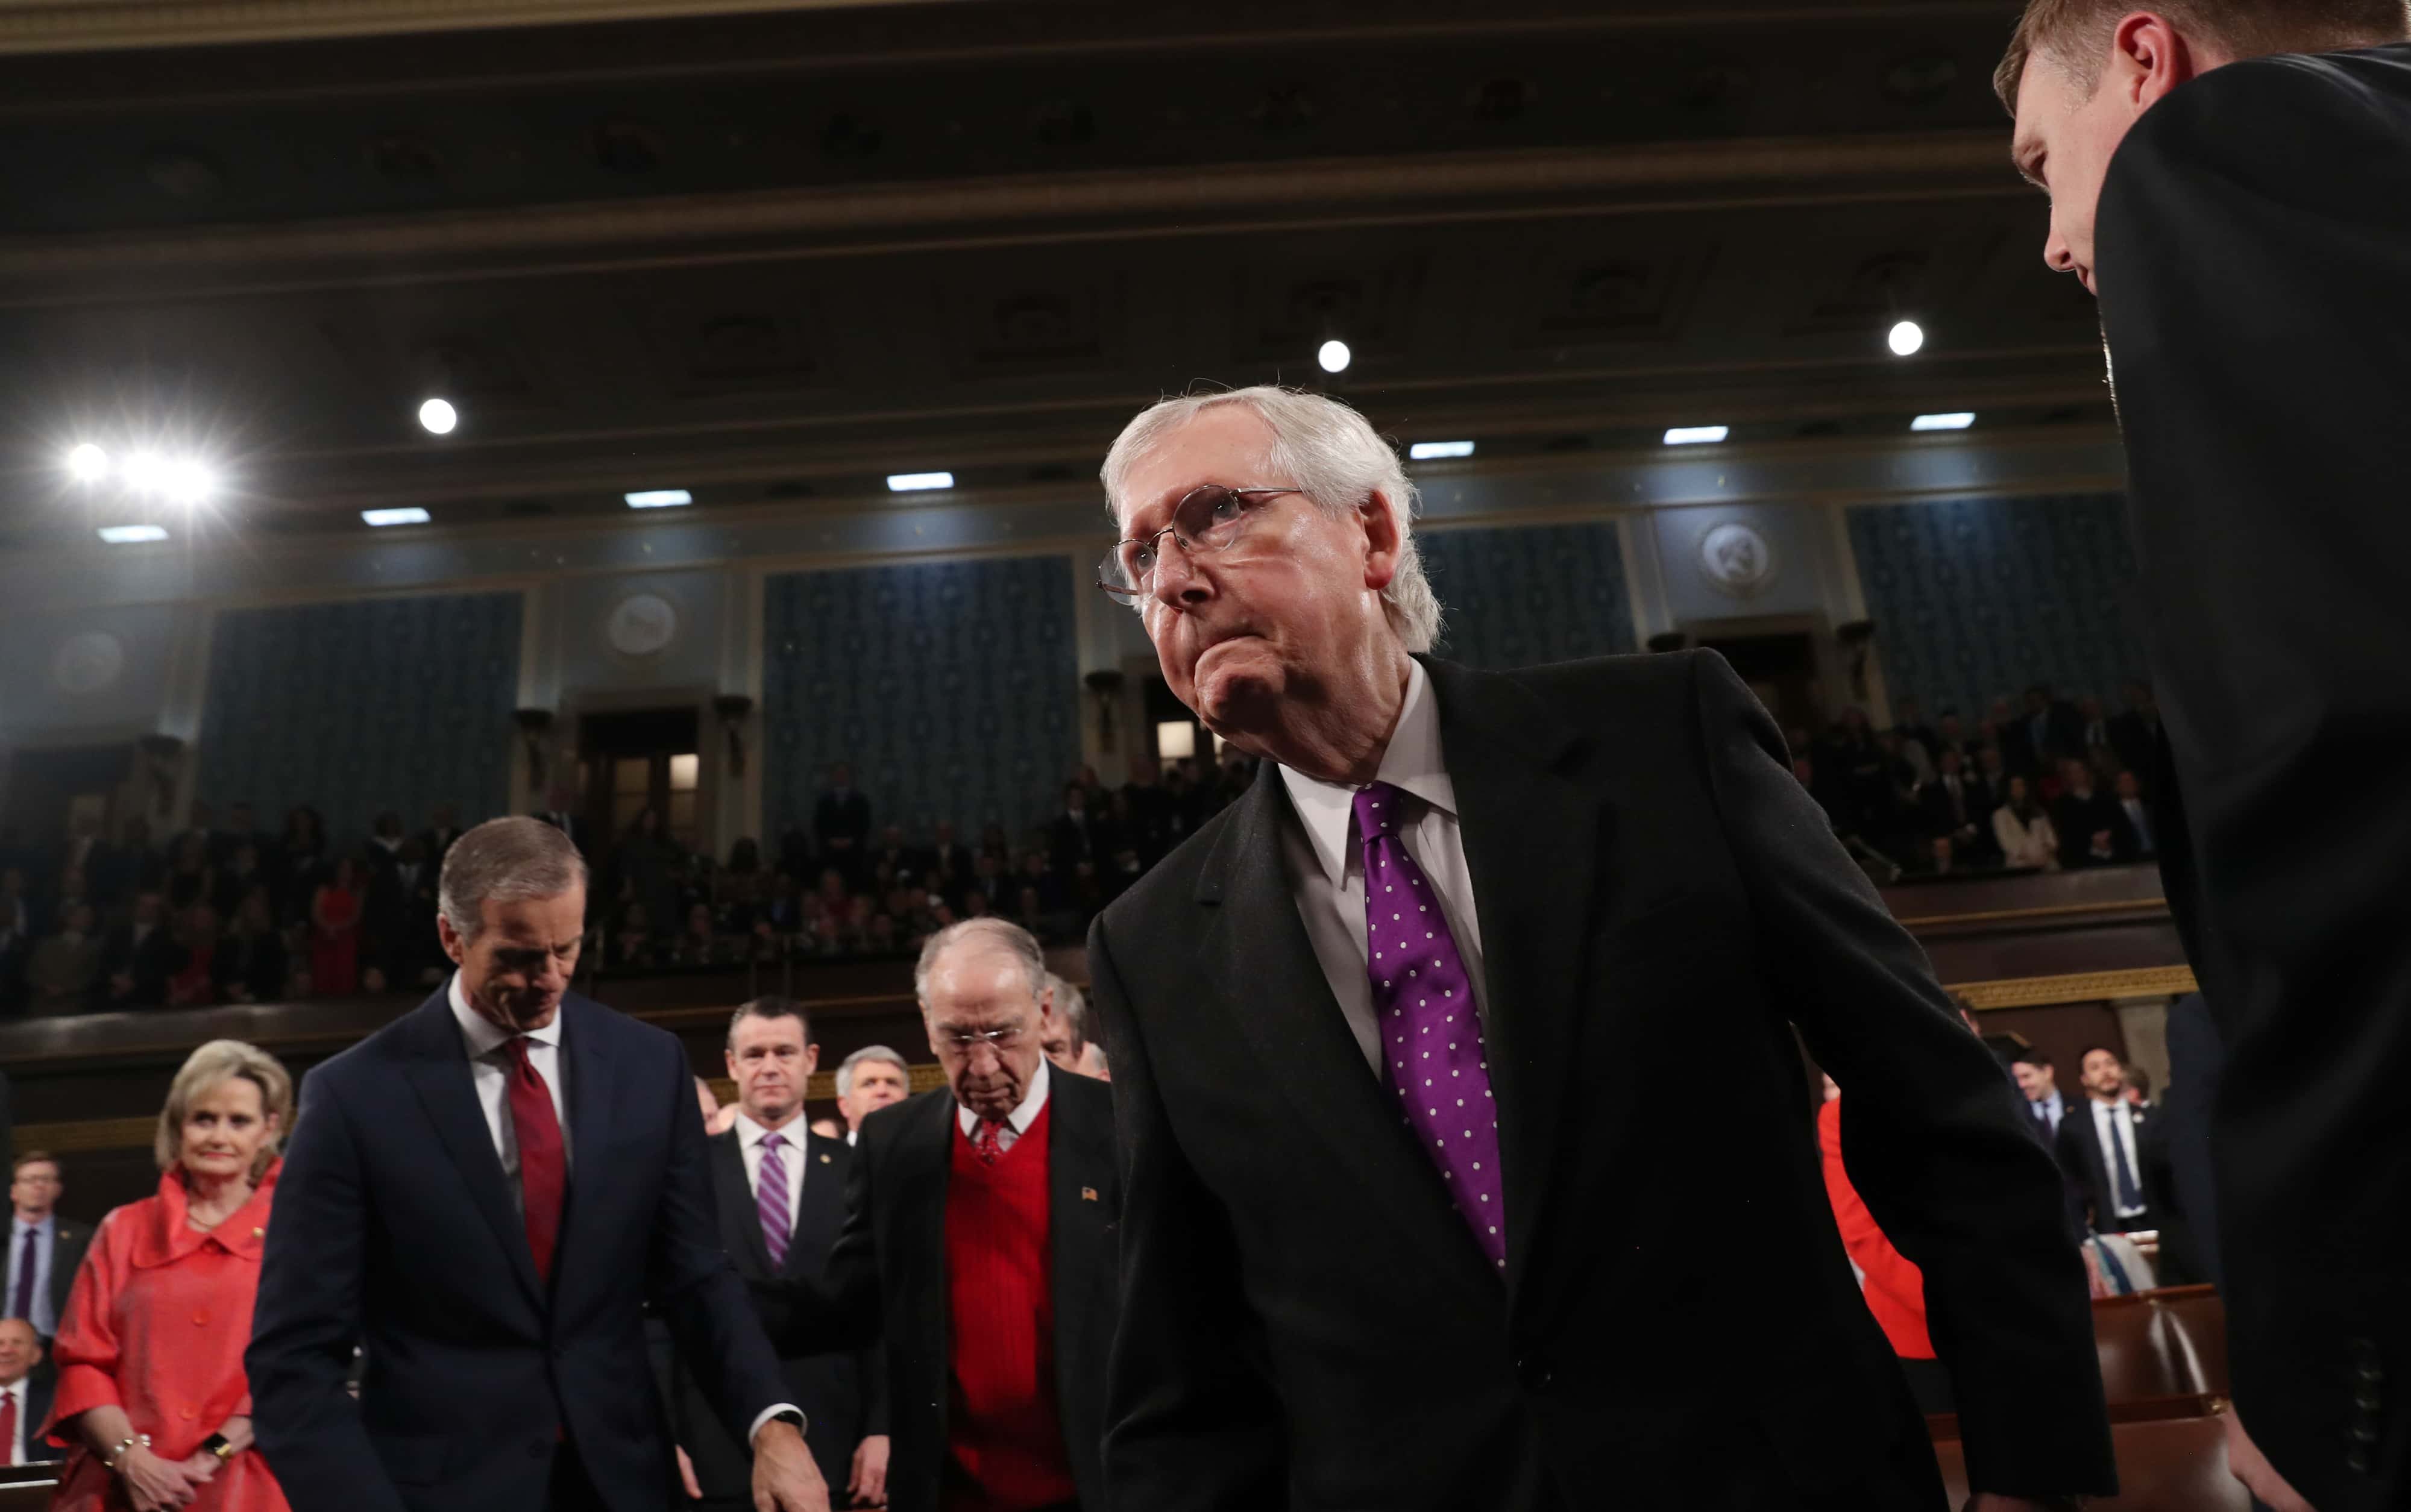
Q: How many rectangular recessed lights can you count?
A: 7